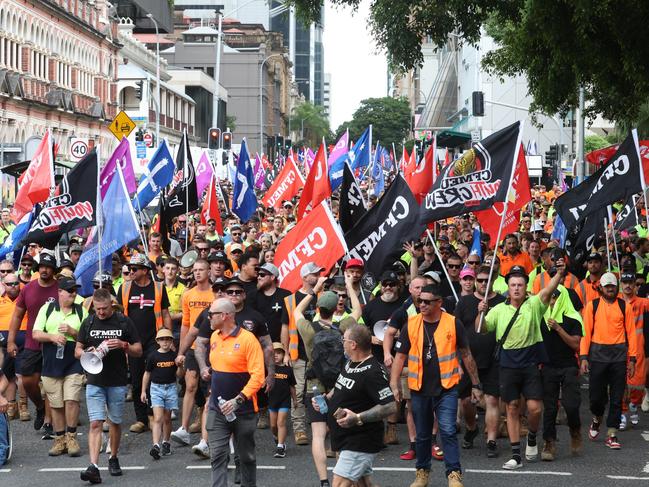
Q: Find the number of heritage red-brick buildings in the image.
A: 1